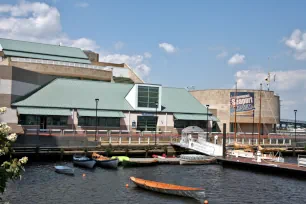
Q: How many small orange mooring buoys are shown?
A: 3